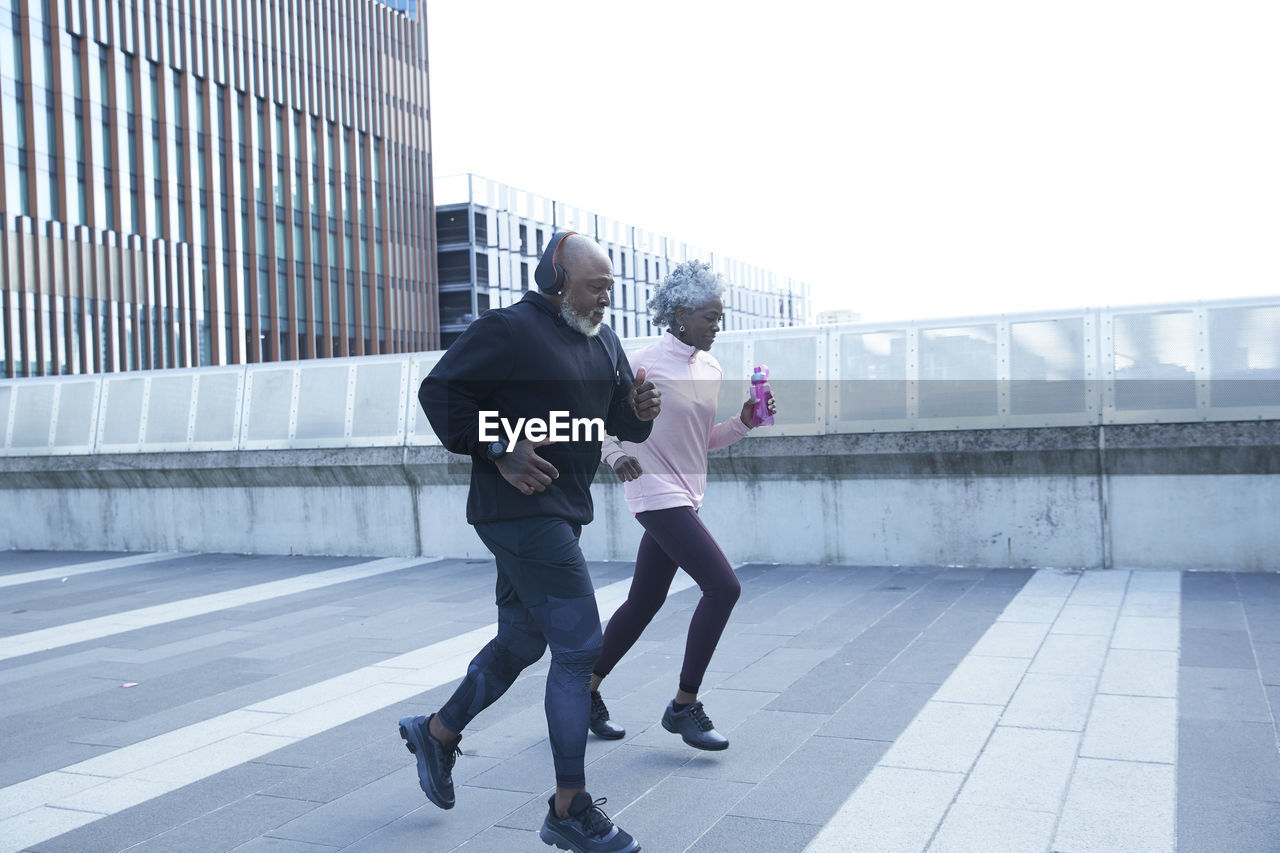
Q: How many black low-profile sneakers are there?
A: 4